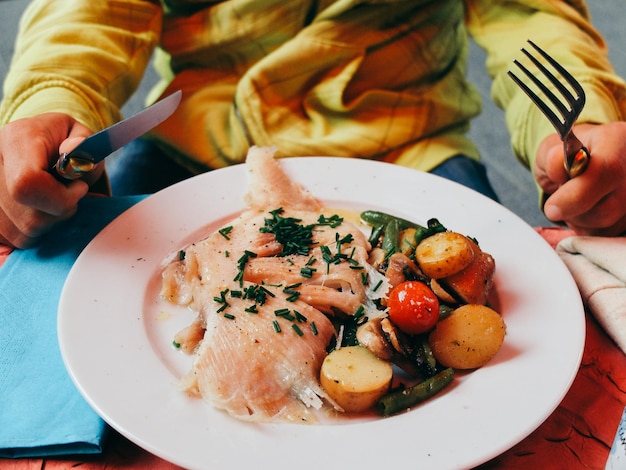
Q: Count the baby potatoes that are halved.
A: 3